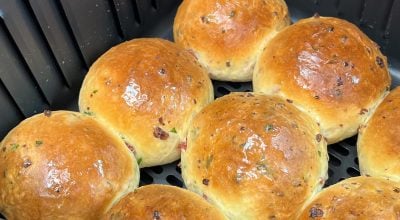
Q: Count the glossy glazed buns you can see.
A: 8